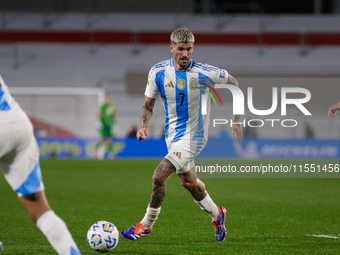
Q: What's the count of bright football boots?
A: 2